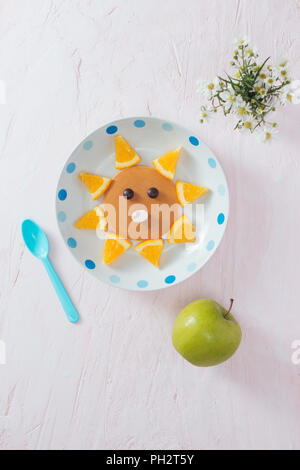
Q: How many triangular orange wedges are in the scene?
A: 8